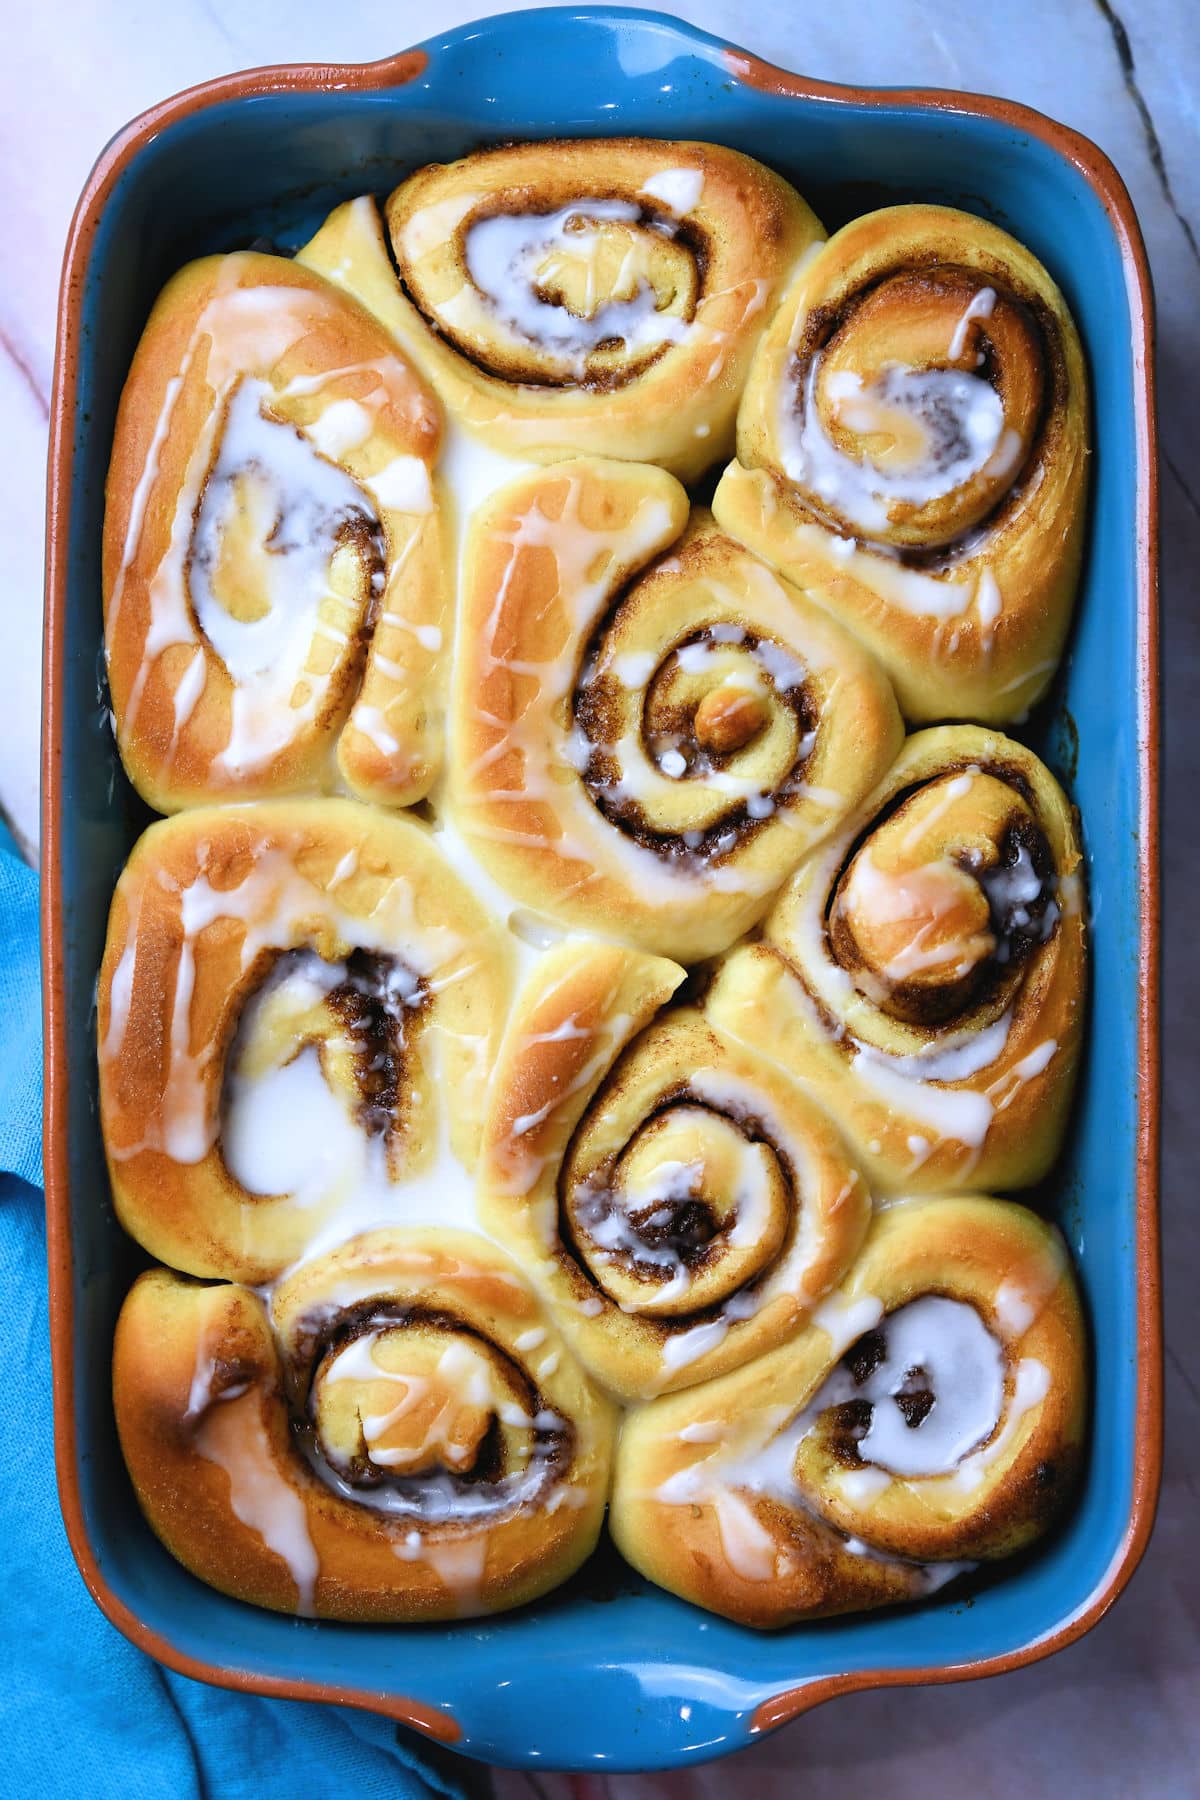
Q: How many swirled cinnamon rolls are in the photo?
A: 9